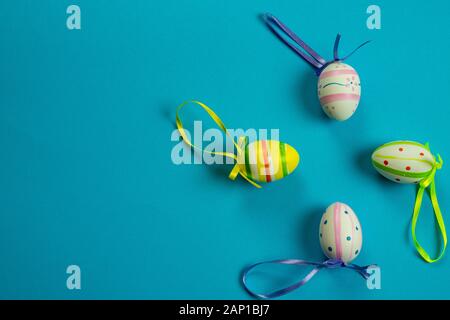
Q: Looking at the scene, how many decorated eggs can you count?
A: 4